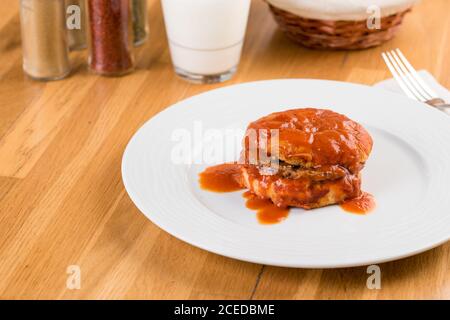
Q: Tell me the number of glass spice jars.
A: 4